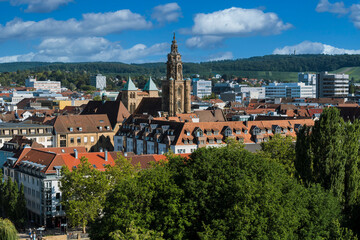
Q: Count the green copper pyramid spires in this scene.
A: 2